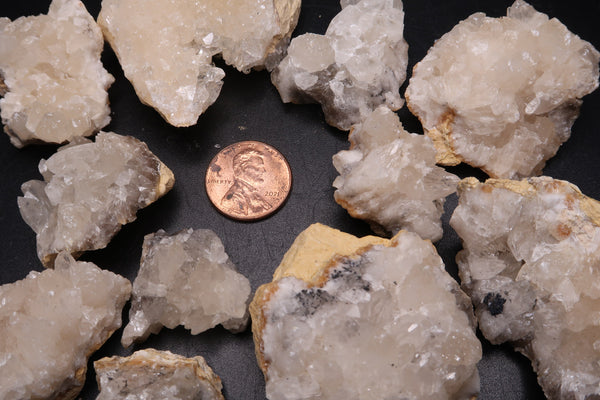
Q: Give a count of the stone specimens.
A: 11